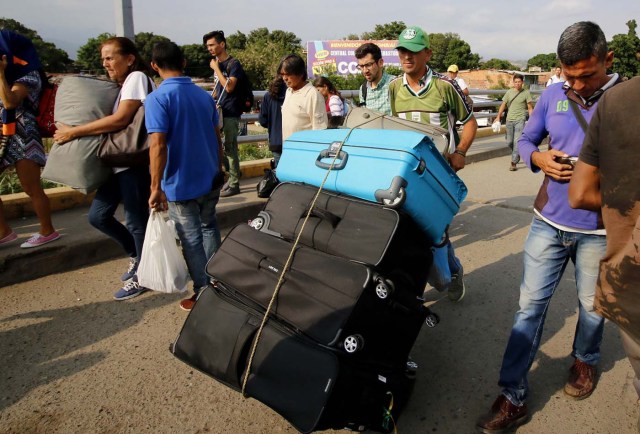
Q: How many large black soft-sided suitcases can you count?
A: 3